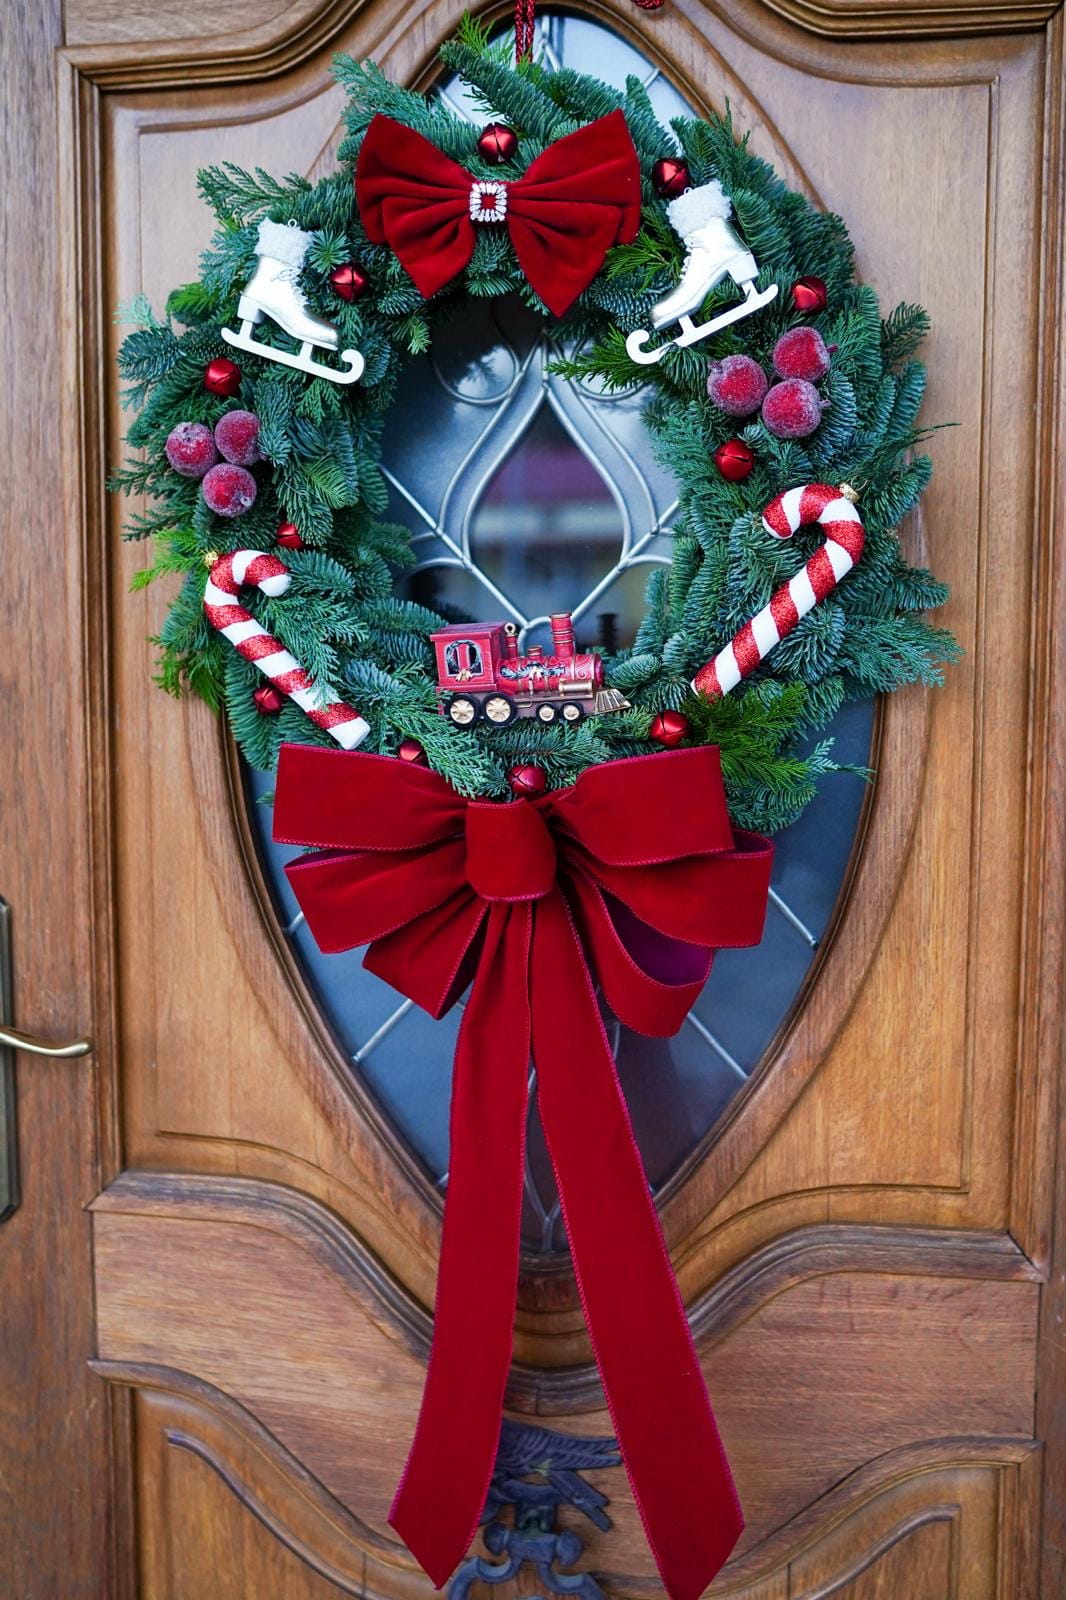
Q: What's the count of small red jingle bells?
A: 11